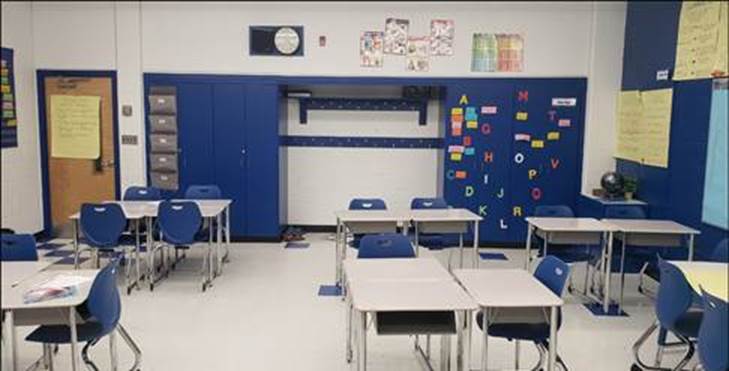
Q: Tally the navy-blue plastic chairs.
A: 15